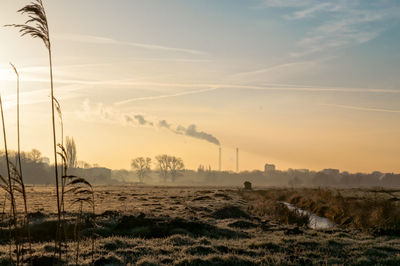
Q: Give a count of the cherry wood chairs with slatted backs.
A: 0